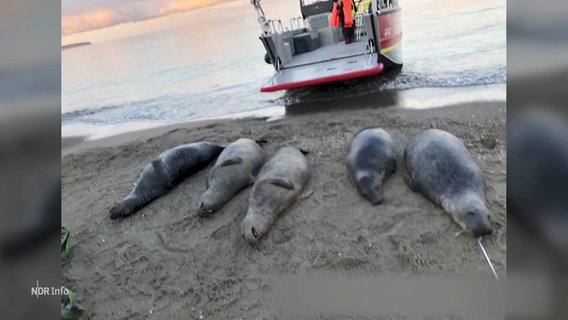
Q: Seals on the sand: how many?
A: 5